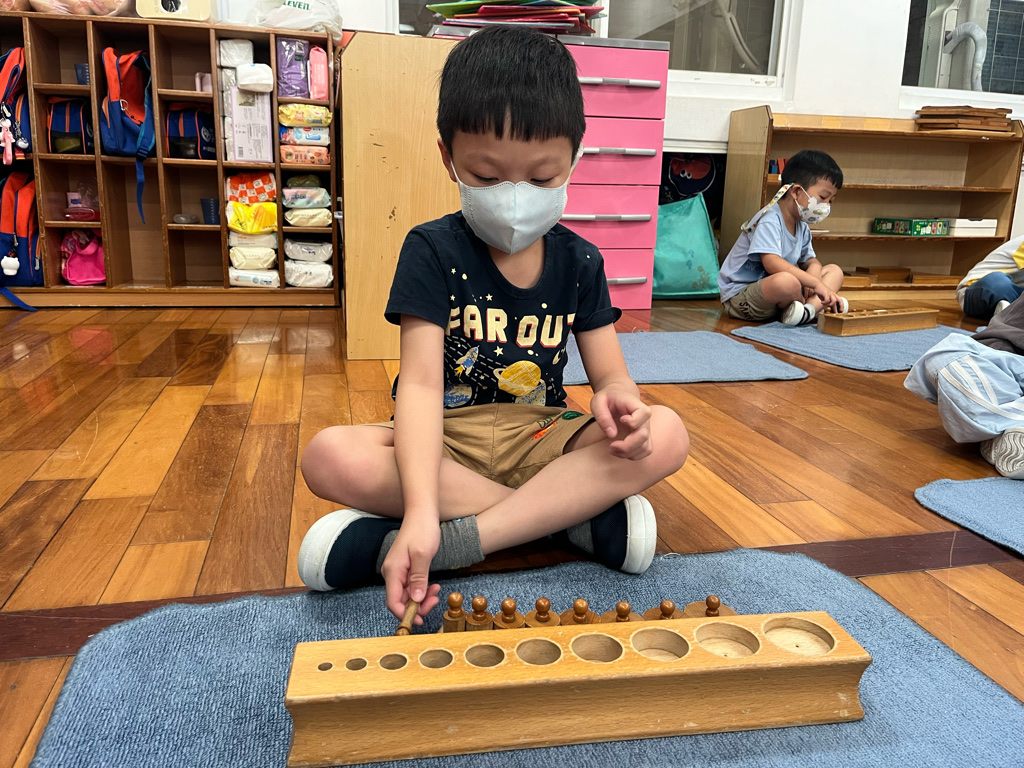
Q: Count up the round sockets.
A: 10